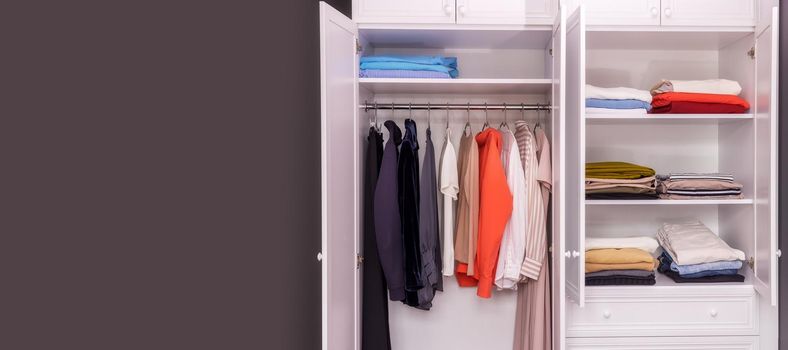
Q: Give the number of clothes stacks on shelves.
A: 7